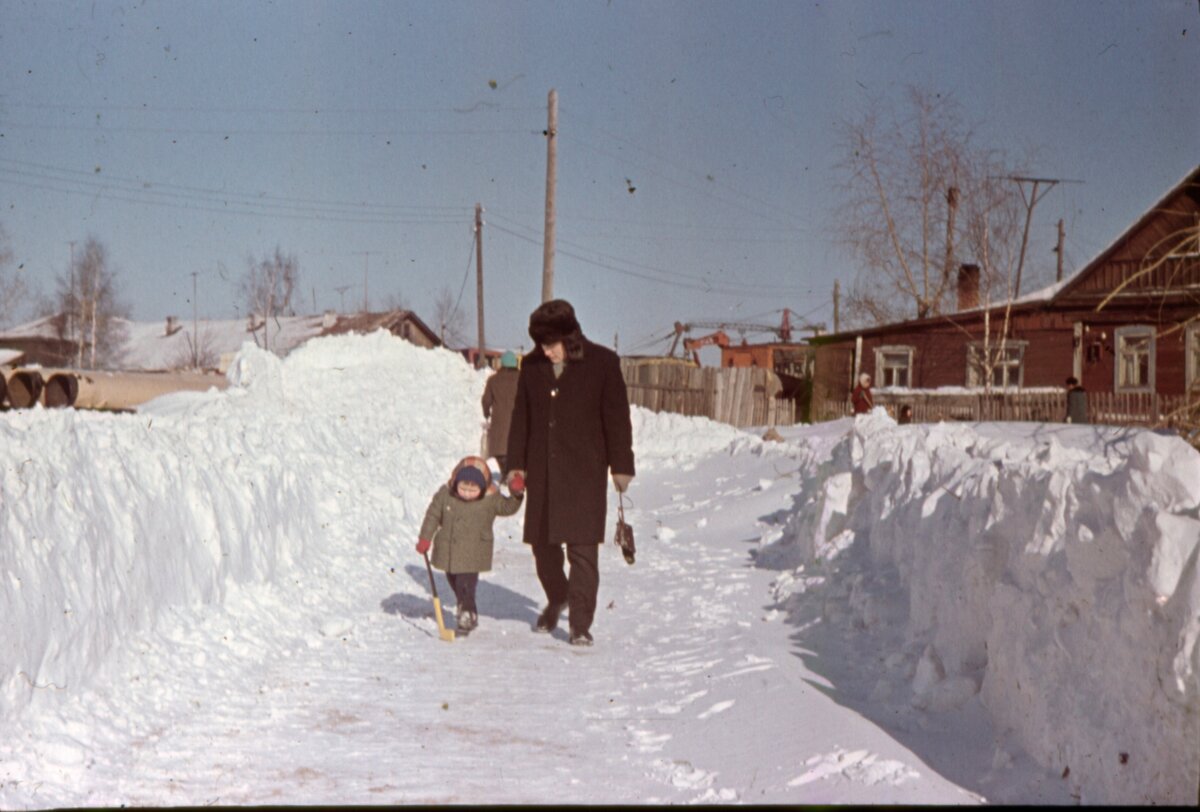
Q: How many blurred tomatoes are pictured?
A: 0